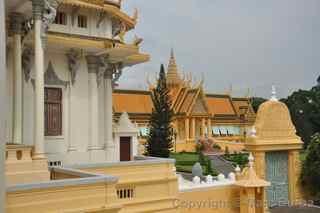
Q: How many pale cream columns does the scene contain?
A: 4